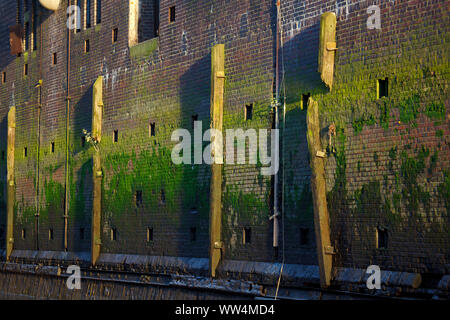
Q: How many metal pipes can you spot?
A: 3